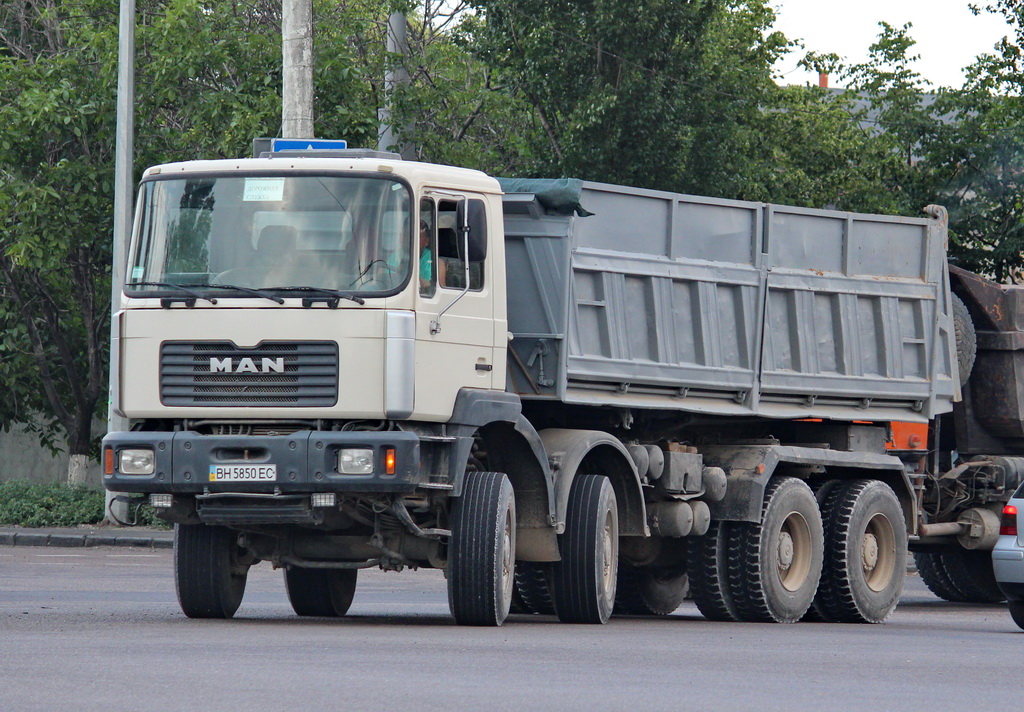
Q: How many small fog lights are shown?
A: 2